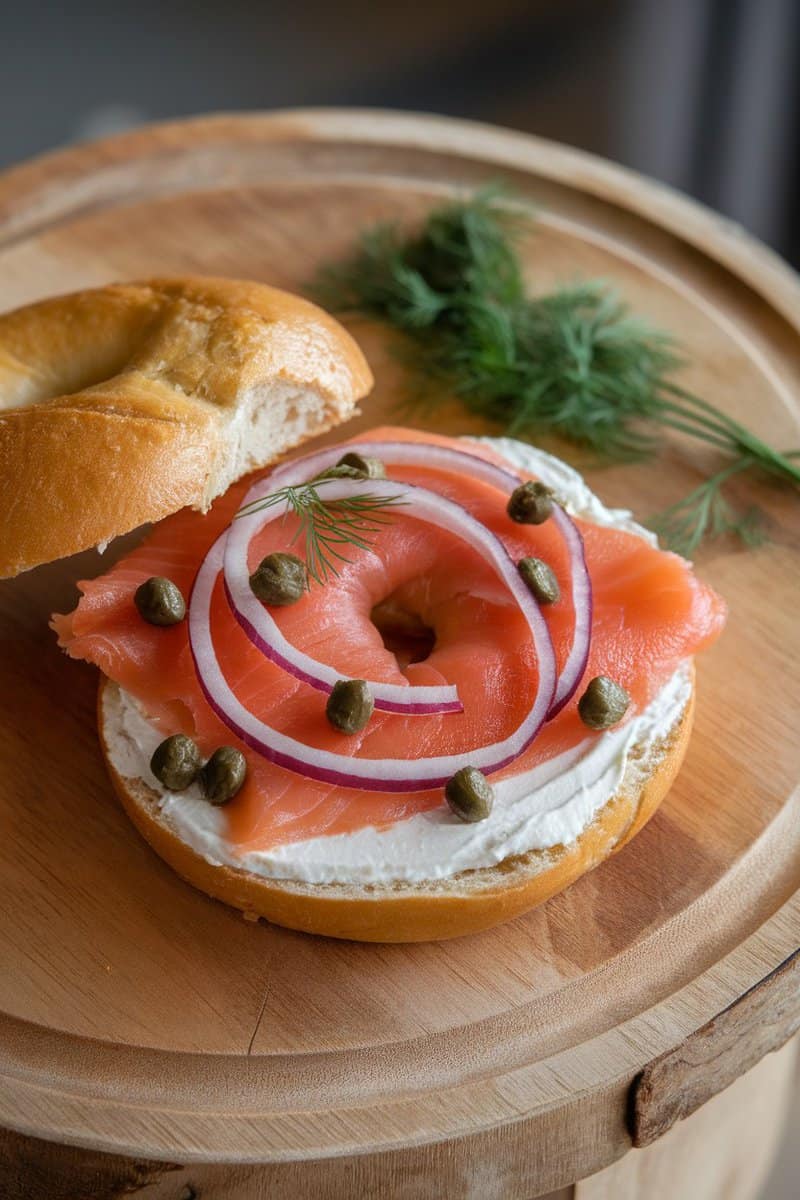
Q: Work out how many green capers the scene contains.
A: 10